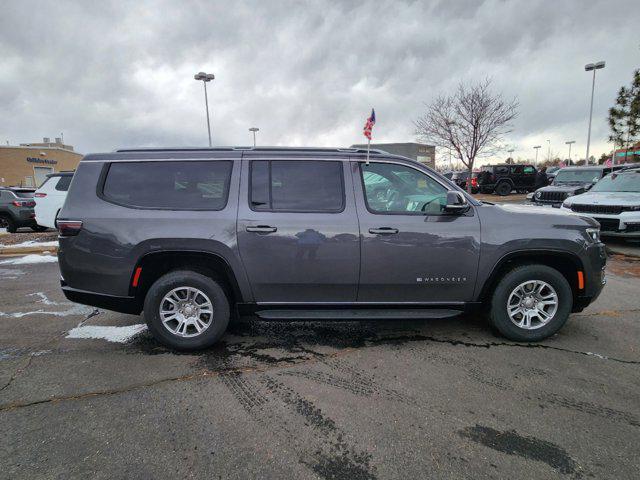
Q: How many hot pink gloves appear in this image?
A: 0